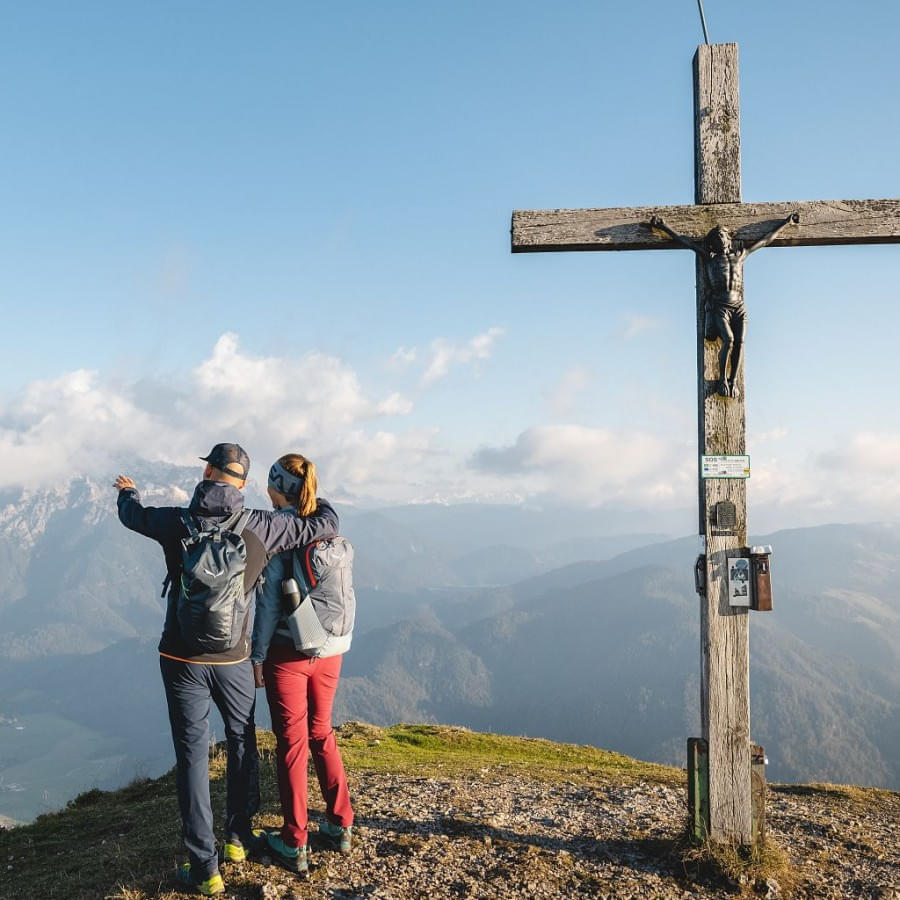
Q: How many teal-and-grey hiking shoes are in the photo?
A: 2